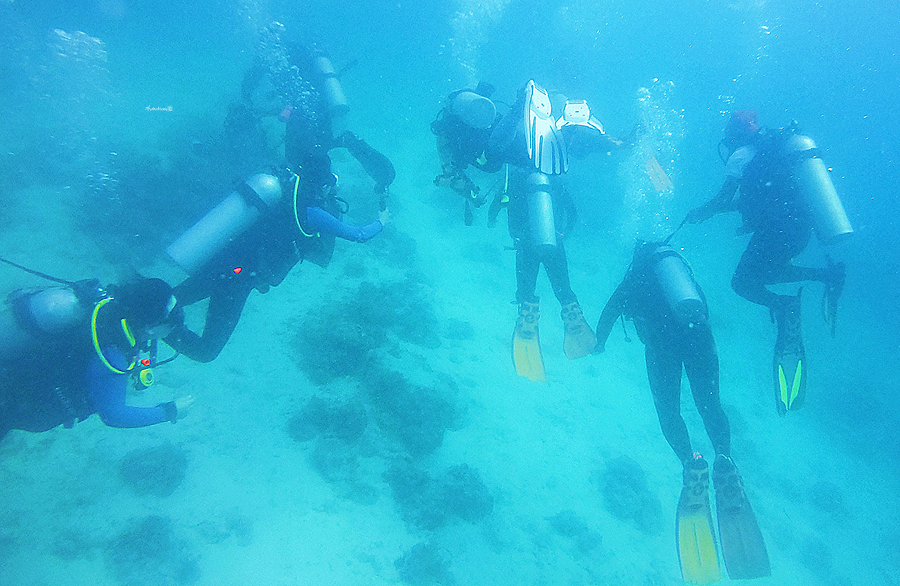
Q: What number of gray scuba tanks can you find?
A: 7